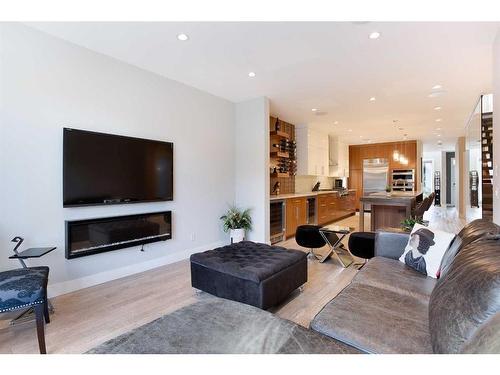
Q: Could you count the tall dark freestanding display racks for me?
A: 2